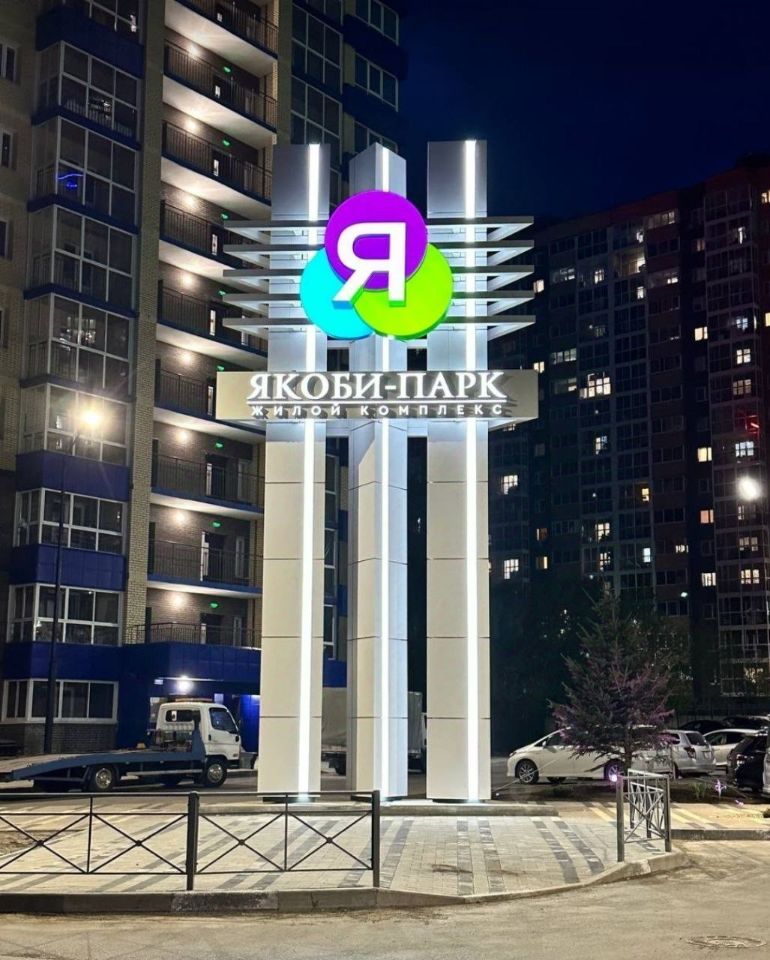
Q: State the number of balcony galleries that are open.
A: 9